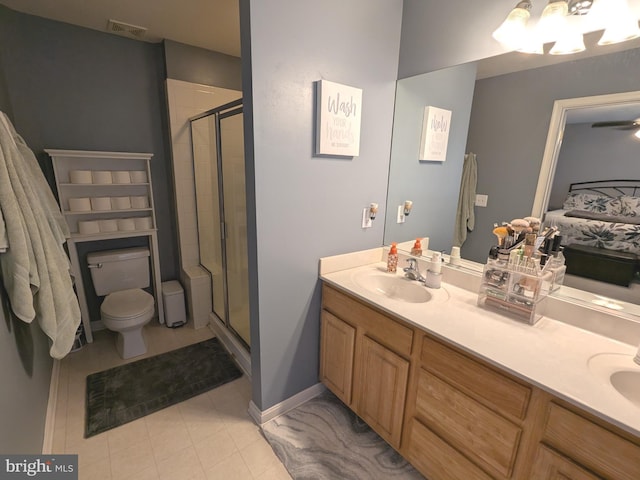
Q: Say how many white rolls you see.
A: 12